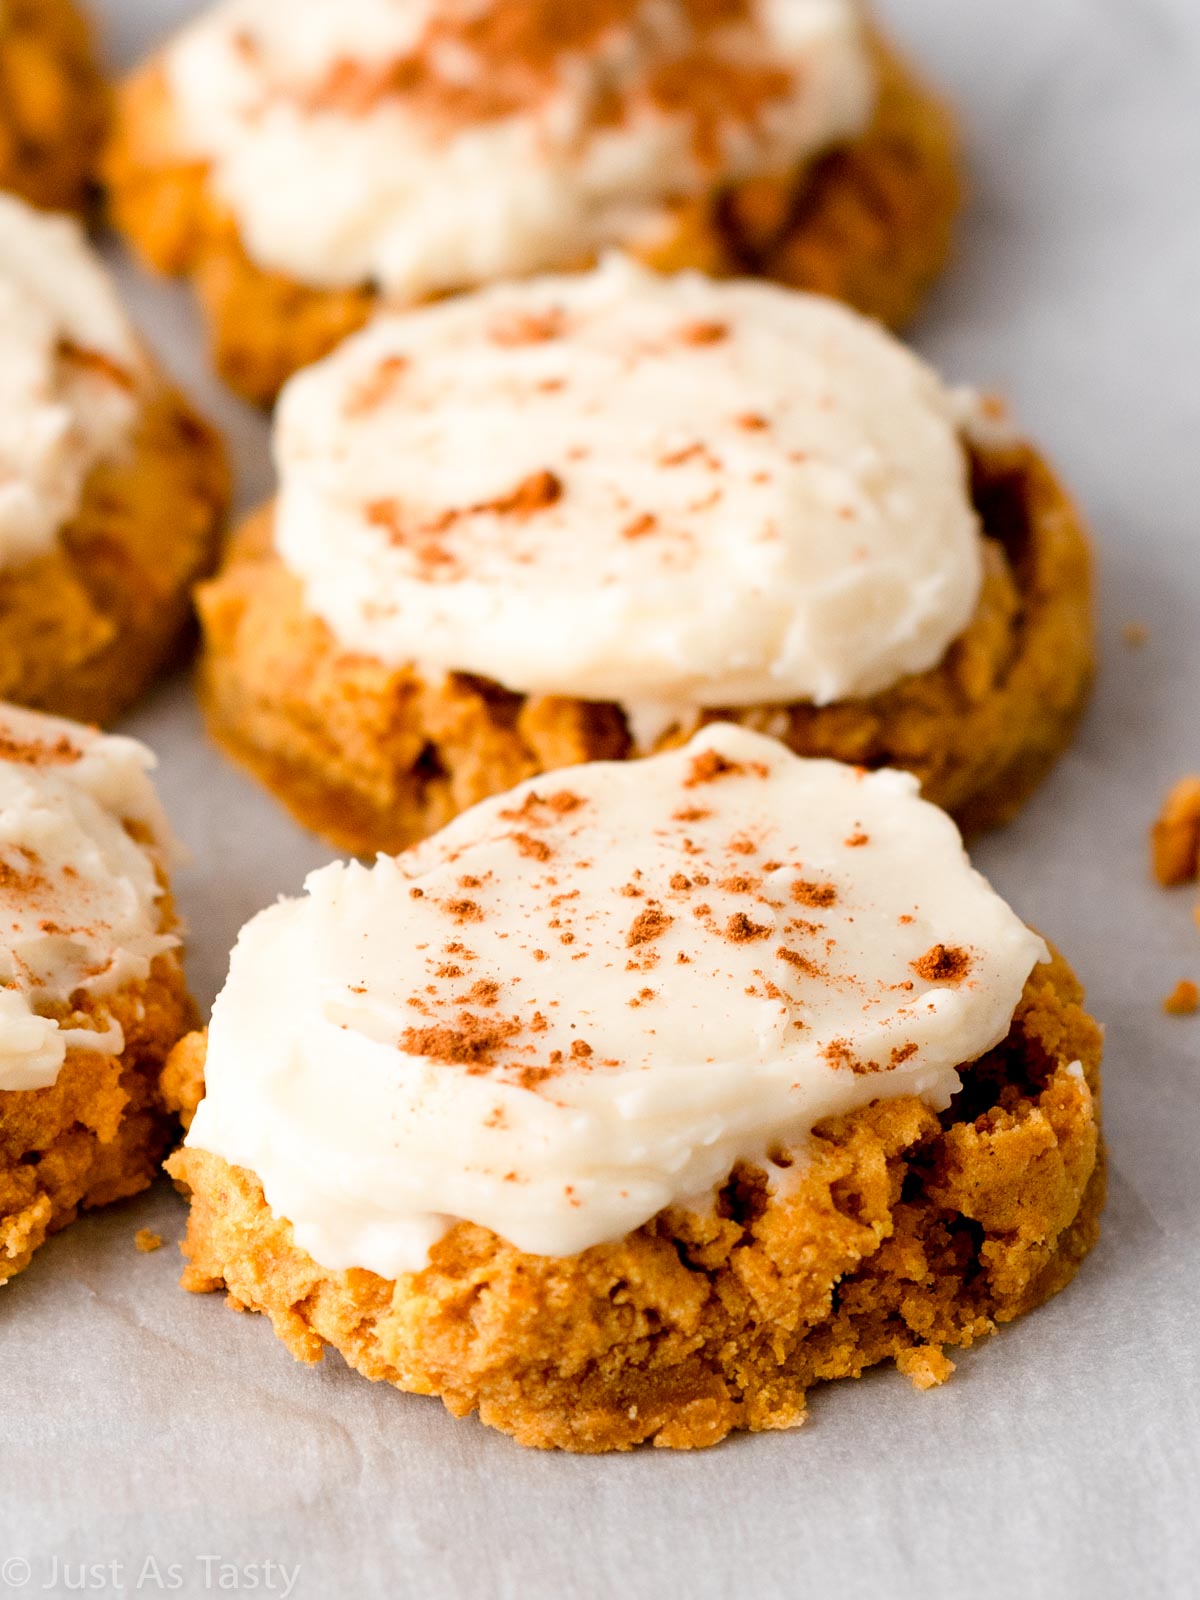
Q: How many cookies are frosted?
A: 5